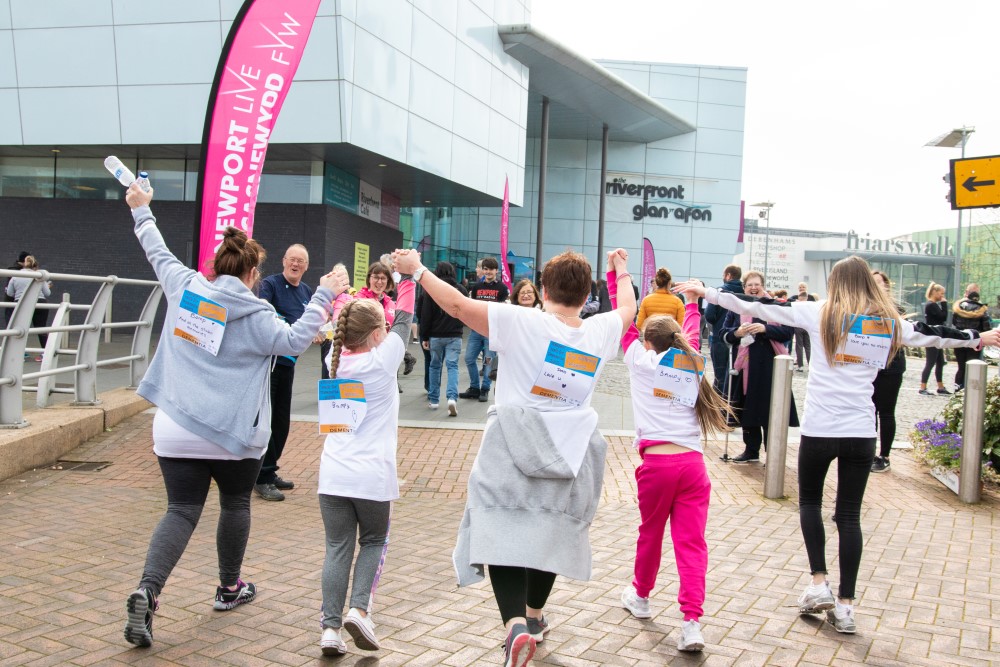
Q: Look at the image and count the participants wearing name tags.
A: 5